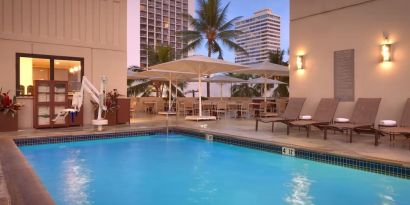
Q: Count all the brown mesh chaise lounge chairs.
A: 4